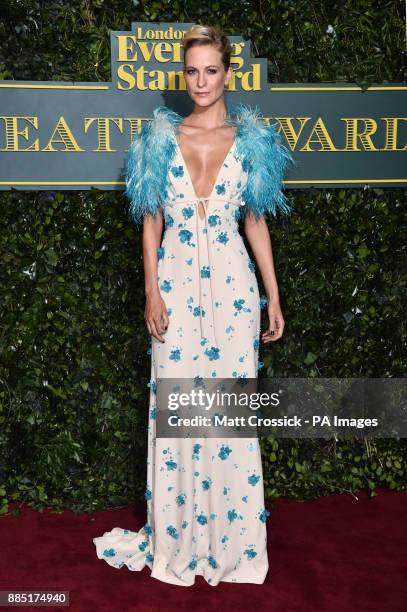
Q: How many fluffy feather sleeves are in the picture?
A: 2